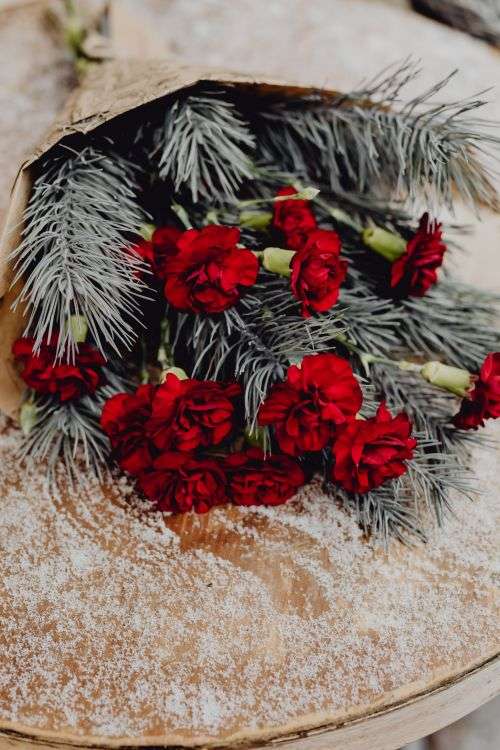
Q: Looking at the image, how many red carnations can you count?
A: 13